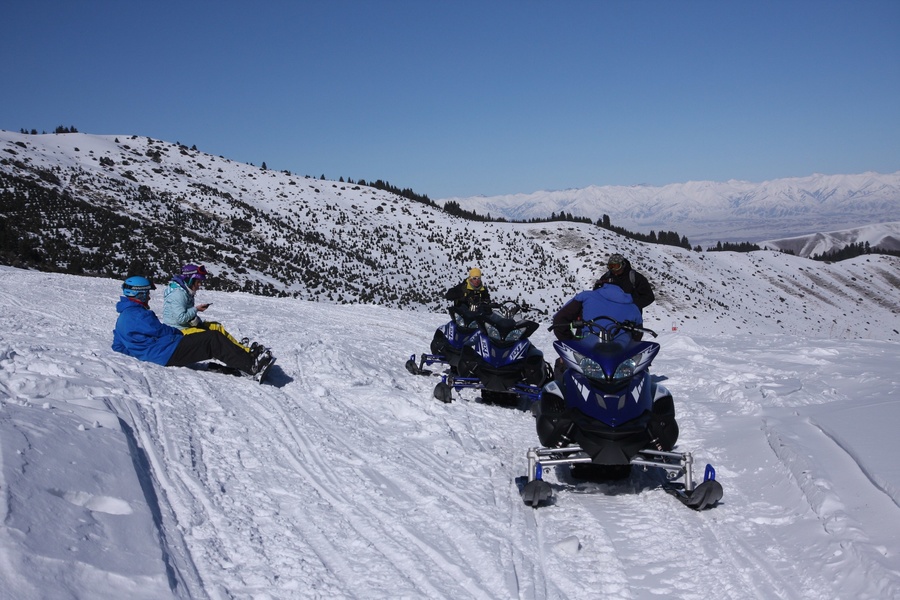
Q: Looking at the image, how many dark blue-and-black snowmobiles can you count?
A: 3